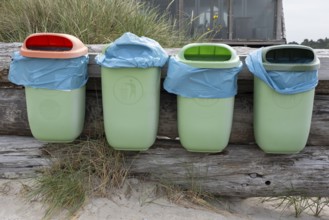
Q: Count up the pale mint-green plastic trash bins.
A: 4